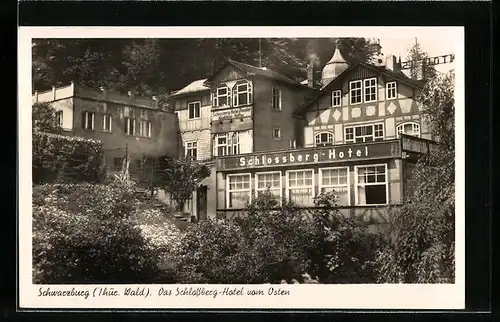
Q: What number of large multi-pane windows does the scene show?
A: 5